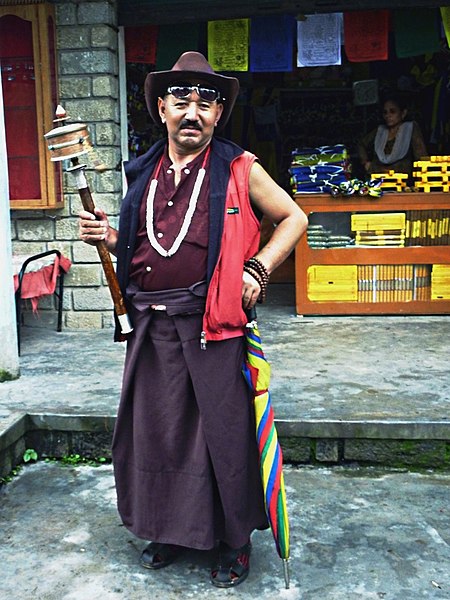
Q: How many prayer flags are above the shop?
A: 8